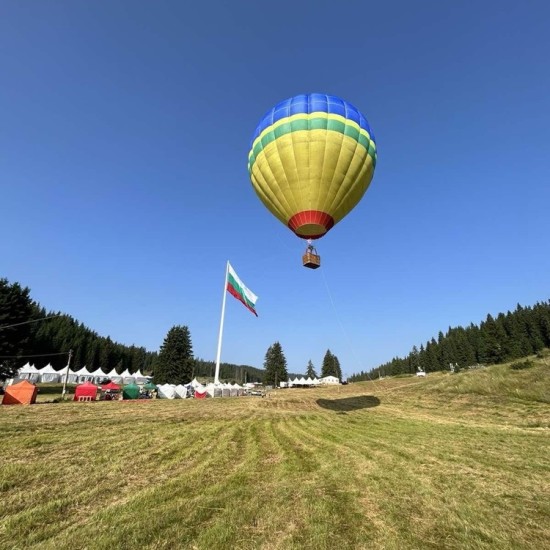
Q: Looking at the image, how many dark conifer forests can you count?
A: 2